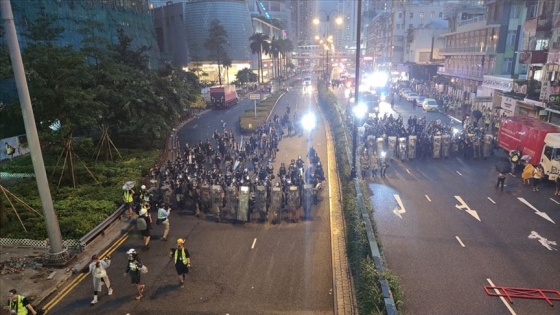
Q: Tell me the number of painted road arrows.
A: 3